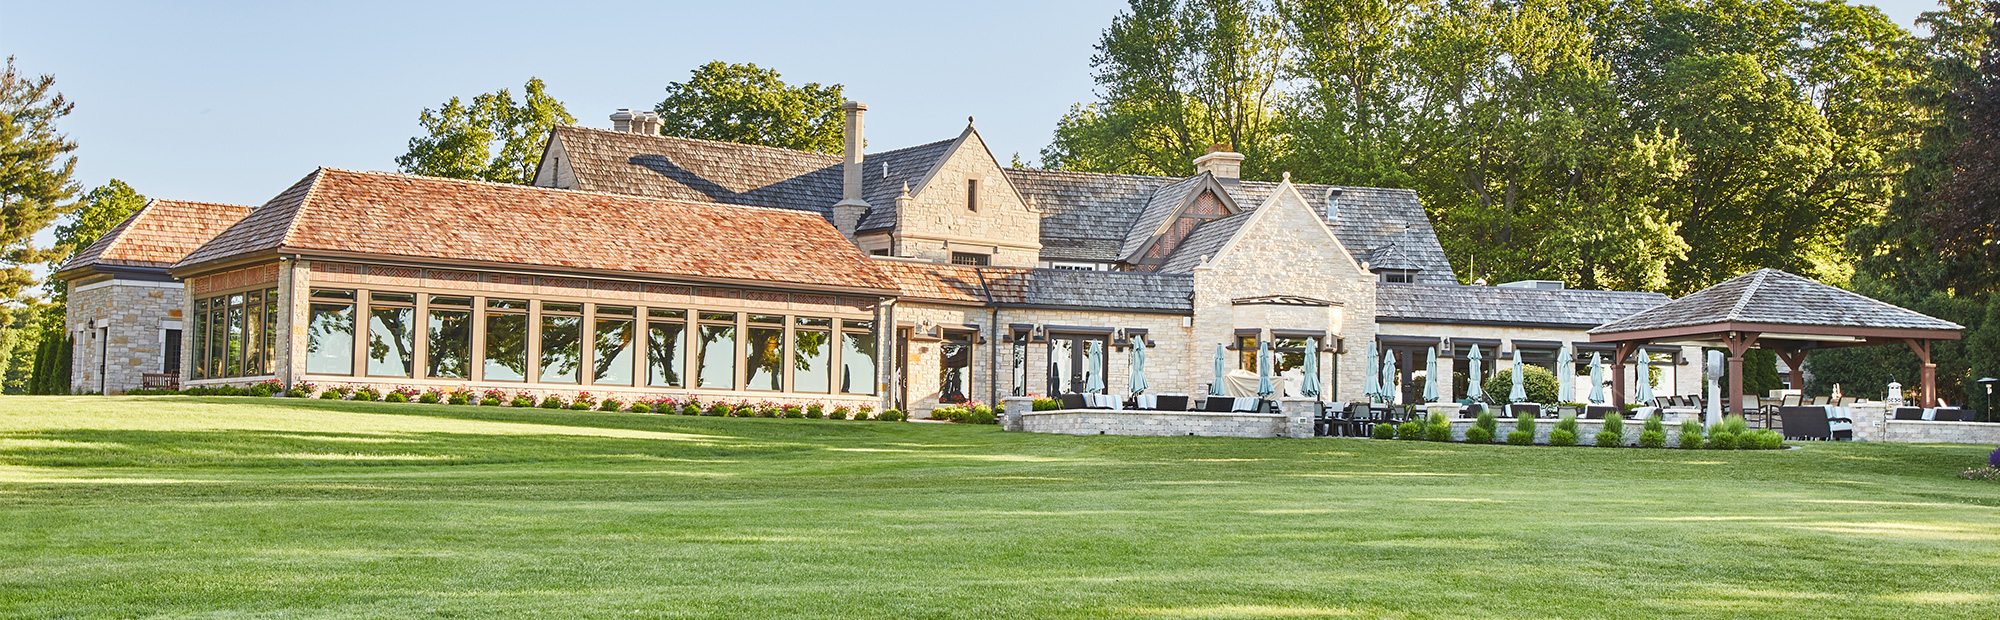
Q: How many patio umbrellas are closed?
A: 13